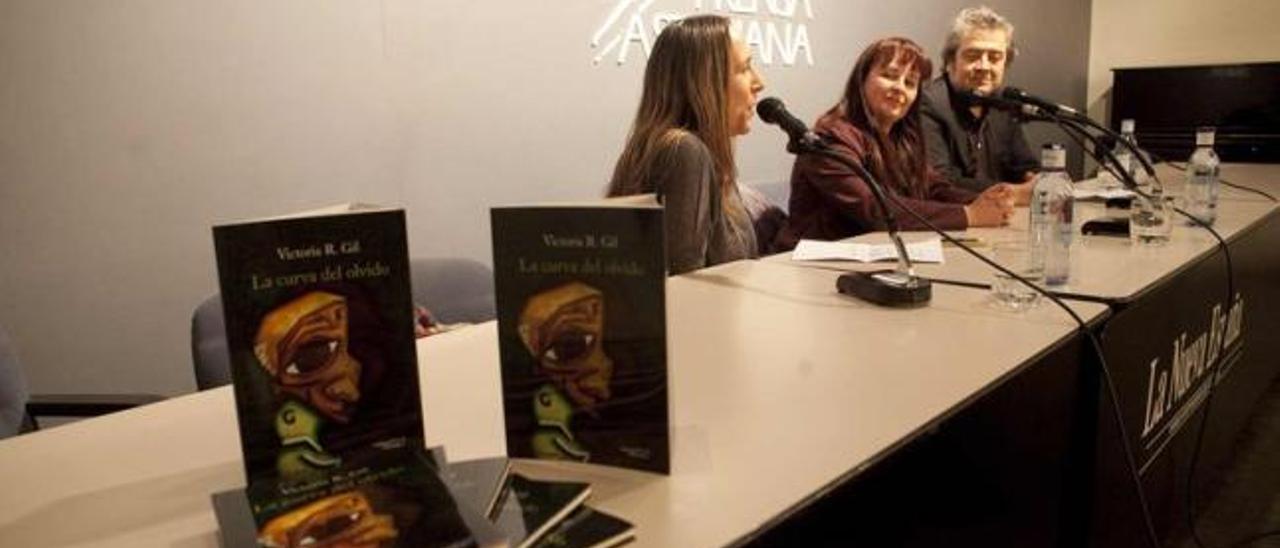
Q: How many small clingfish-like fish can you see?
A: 0